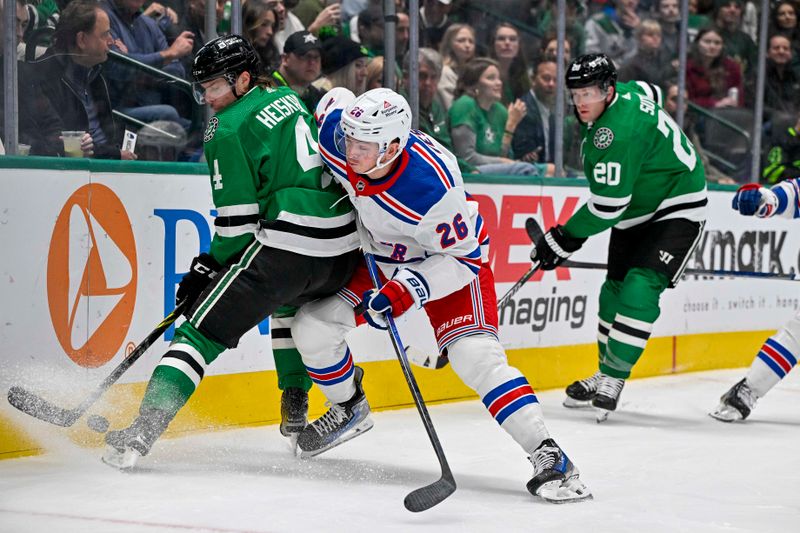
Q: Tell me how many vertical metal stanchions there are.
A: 8